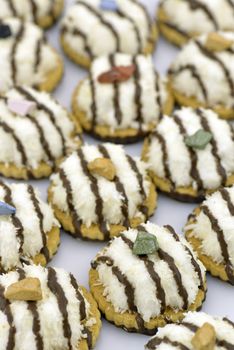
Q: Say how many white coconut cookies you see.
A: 14